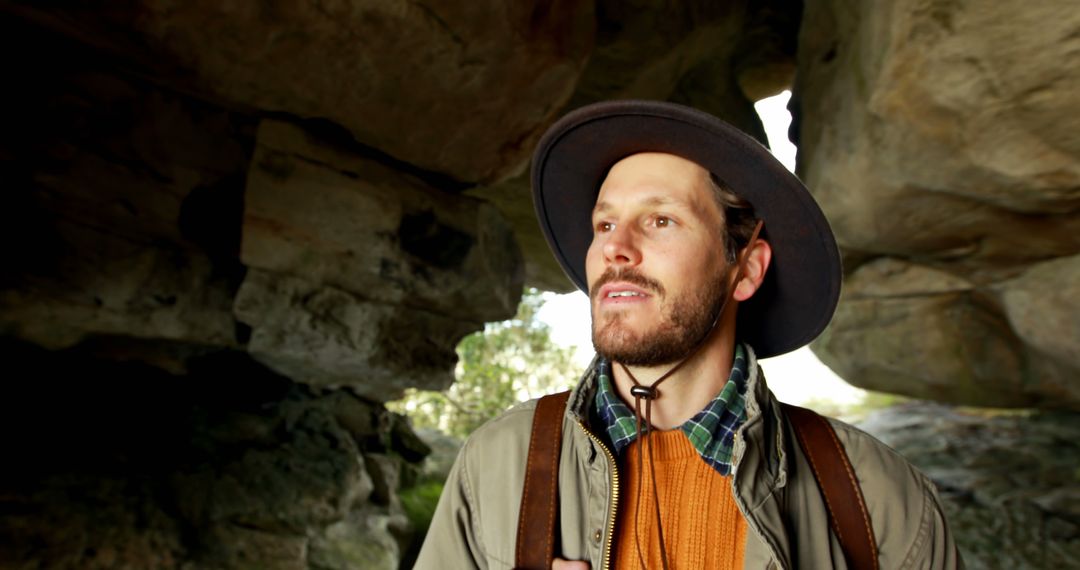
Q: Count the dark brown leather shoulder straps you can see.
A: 2